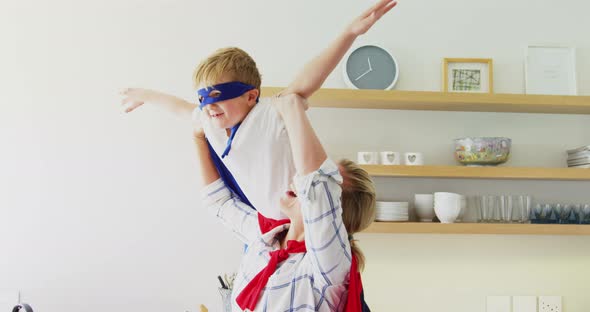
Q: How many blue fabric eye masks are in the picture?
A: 1